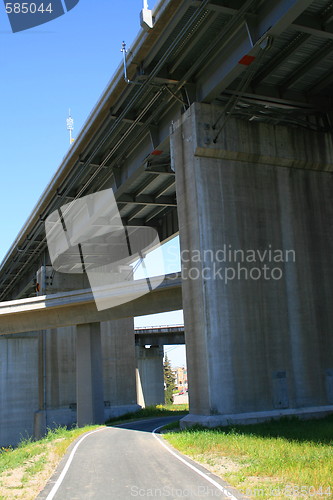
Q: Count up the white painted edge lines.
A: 2